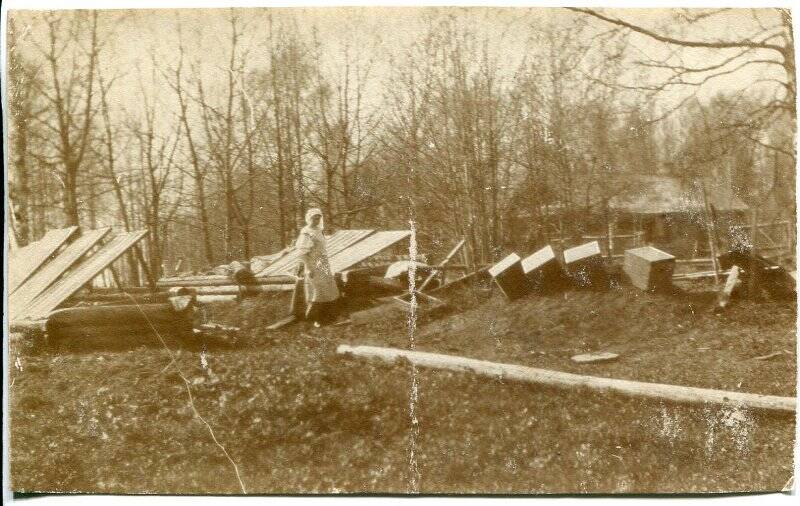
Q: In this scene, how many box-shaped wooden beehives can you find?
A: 4